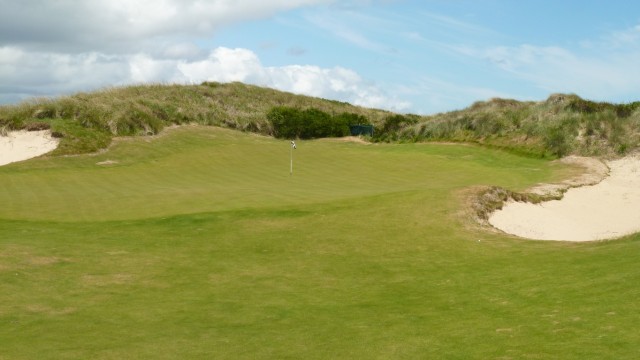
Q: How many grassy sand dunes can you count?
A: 2